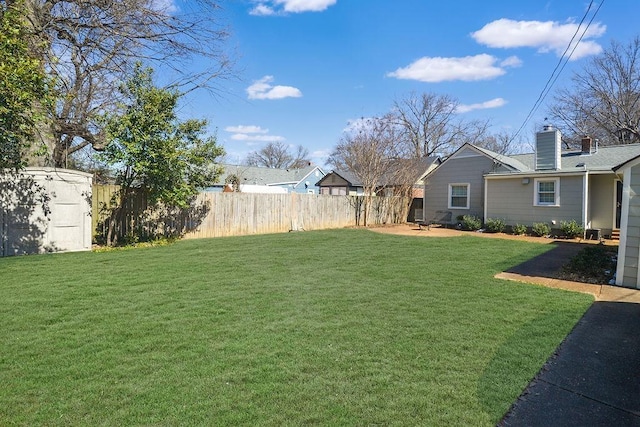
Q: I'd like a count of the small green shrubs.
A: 5